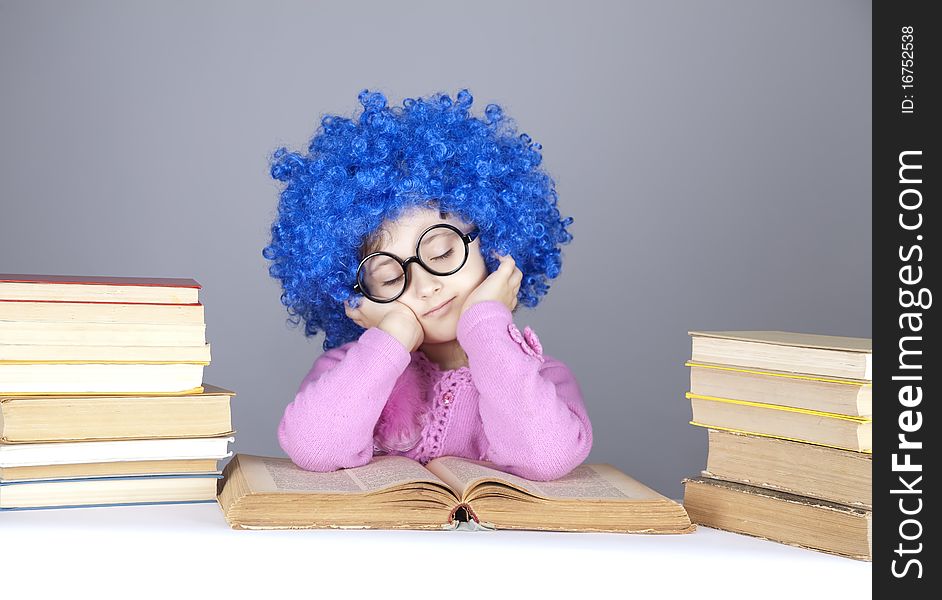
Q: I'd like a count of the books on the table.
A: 15